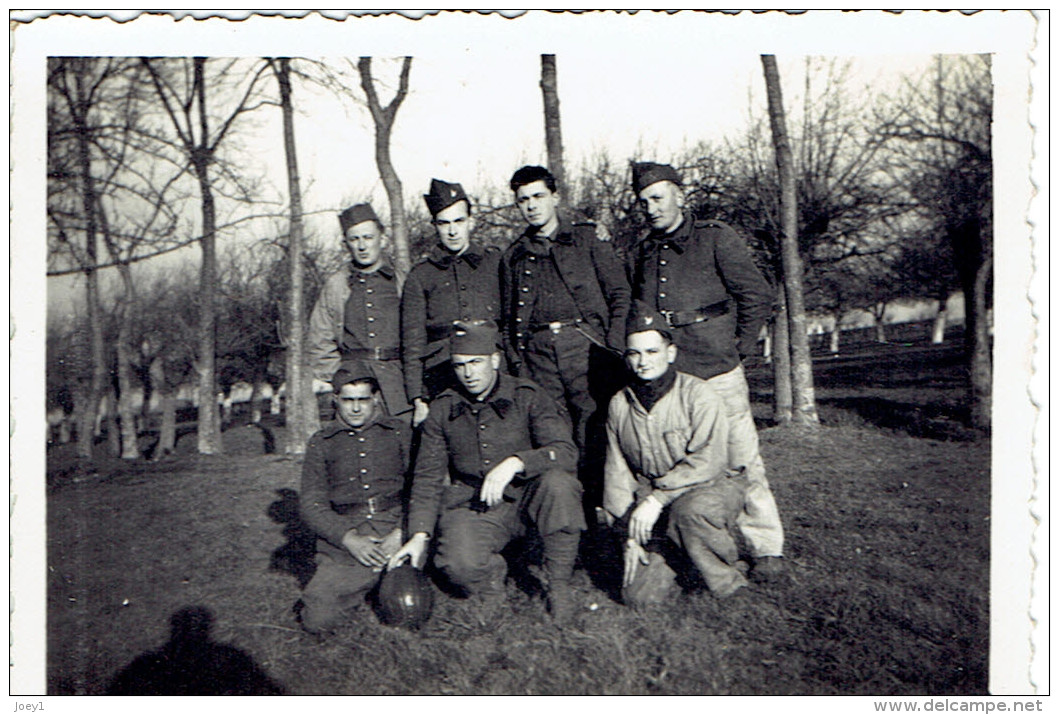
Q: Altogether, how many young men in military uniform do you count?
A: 7